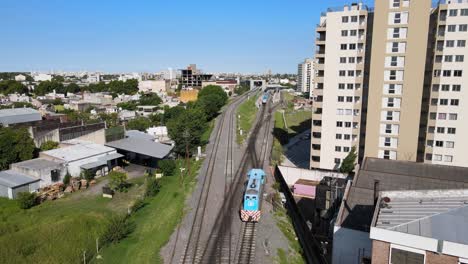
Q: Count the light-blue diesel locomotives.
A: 1